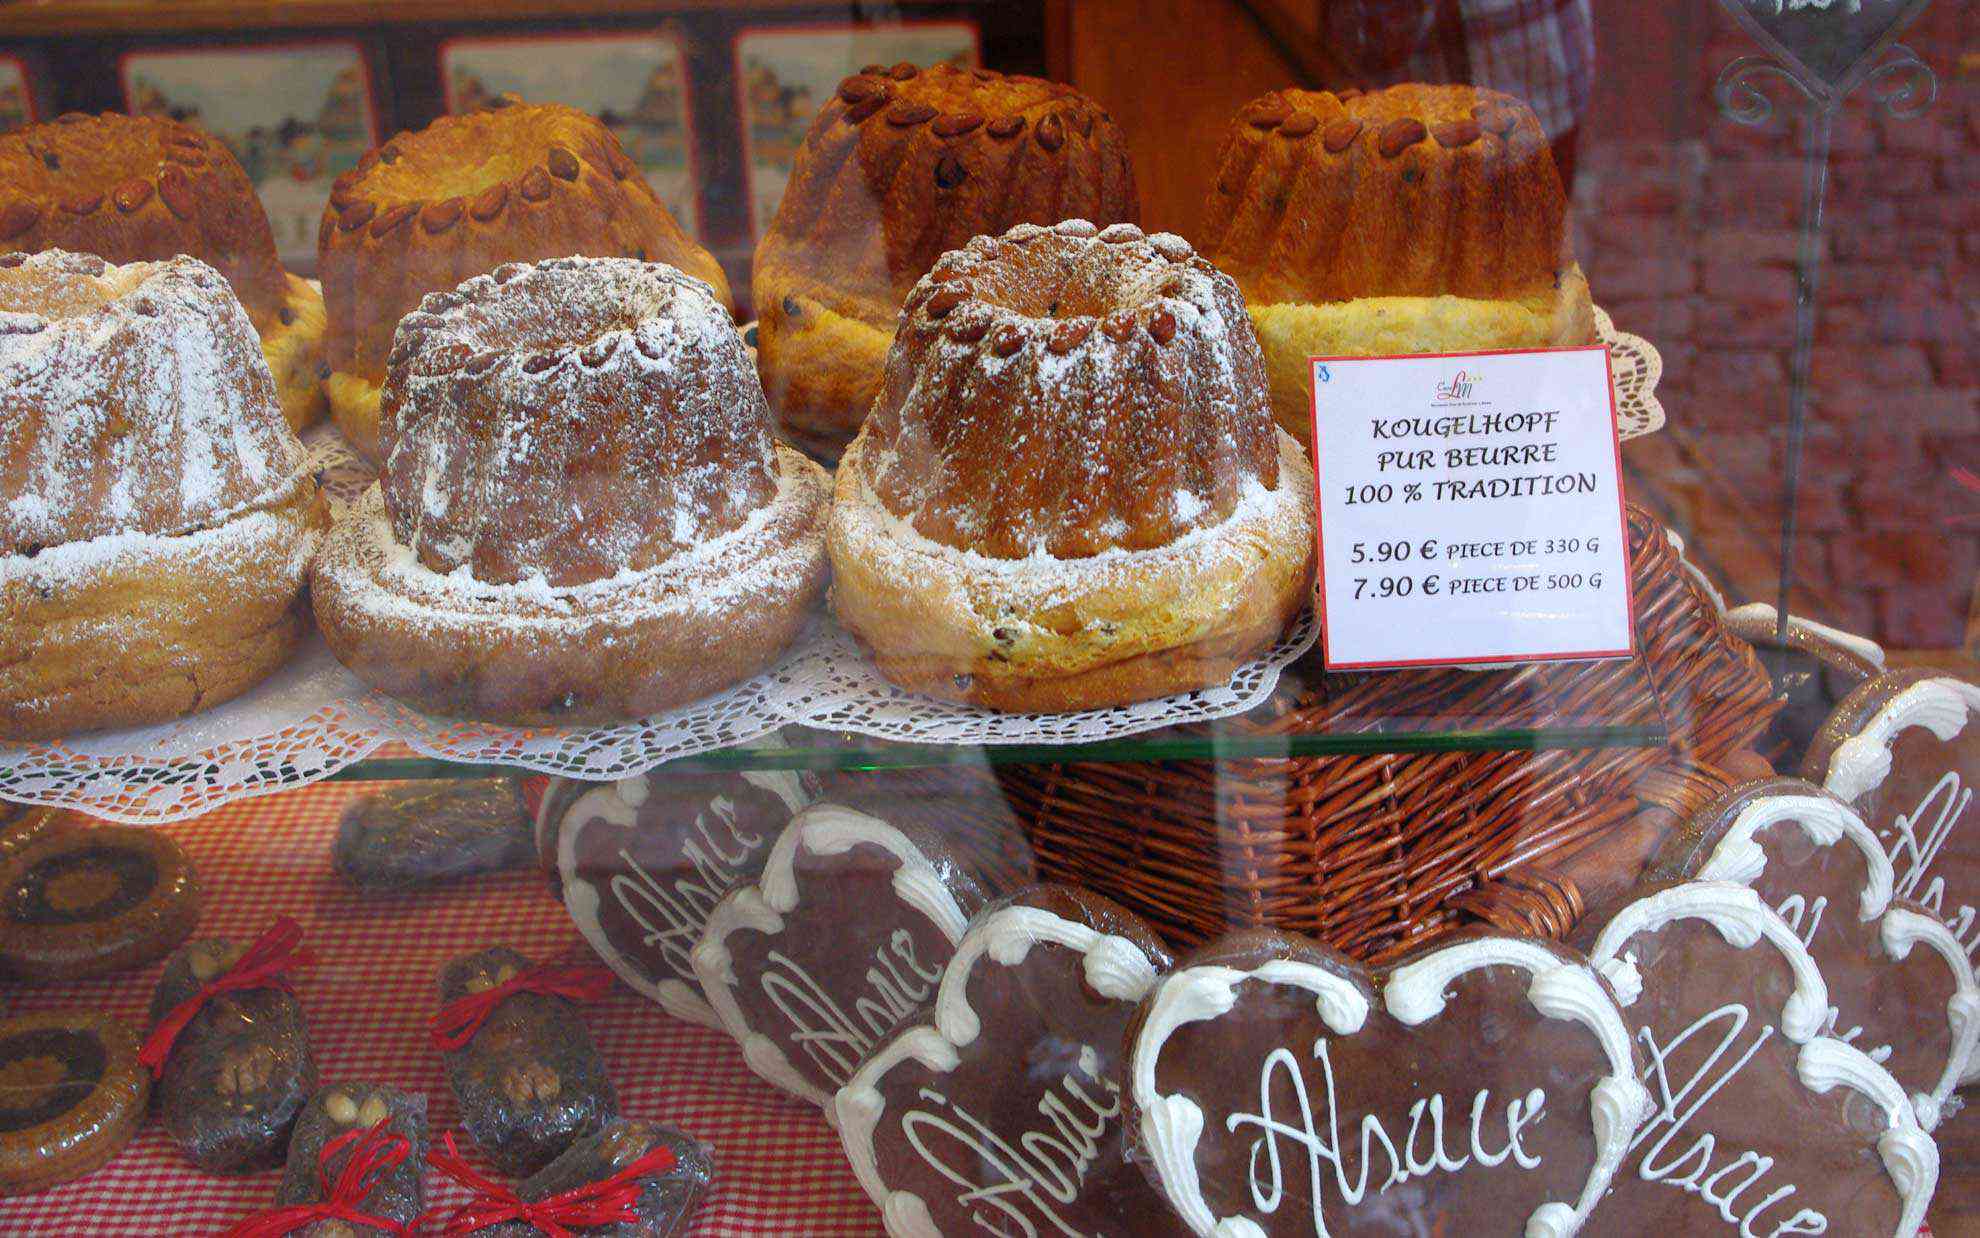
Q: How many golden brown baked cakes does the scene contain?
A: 7